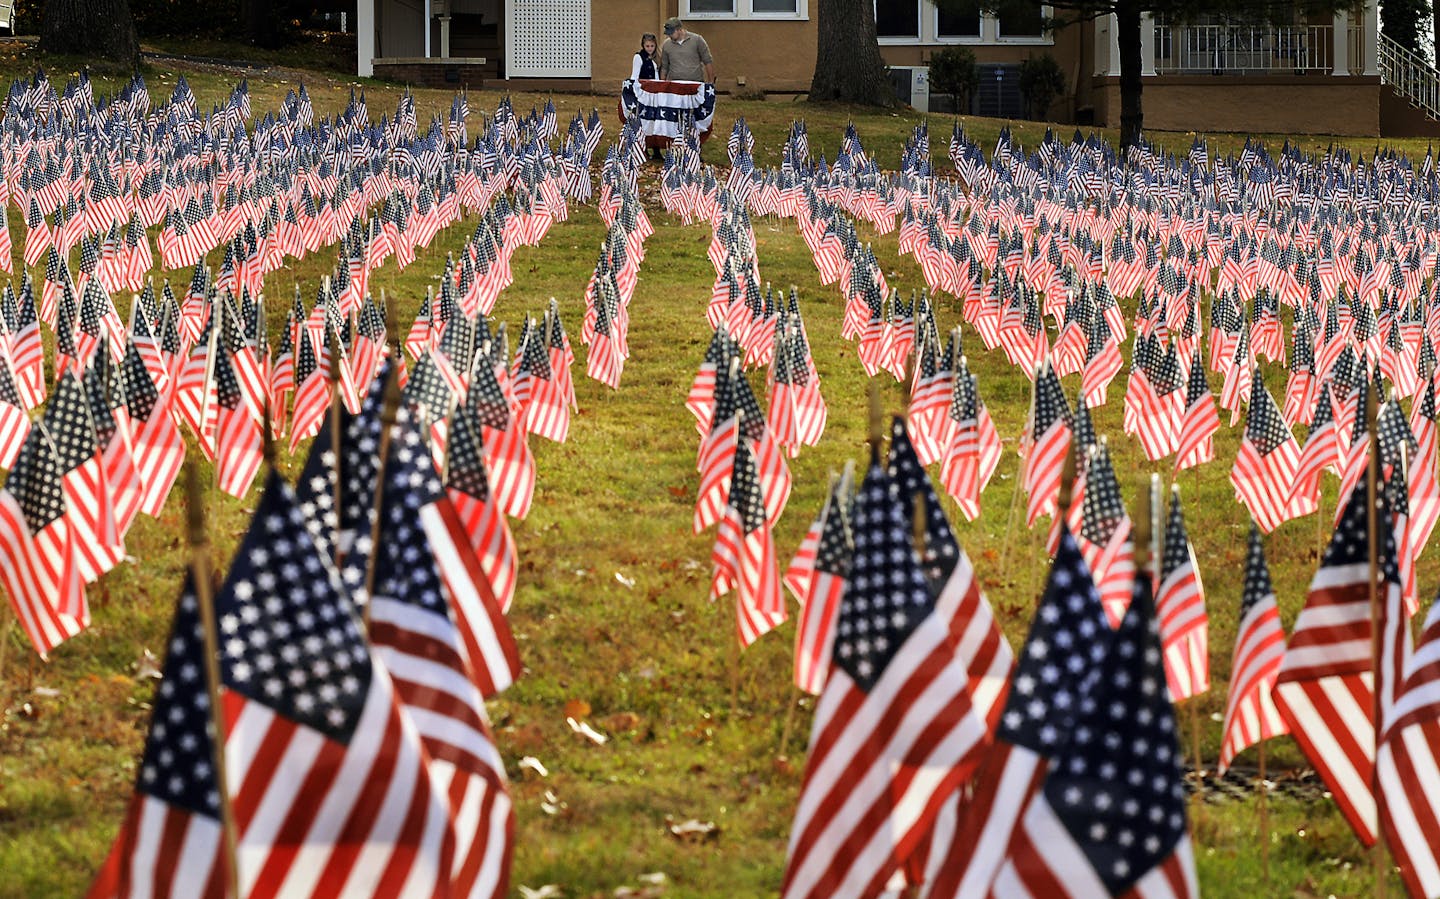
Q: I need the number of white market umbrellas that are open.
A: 0